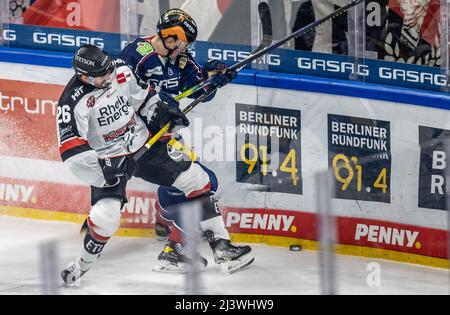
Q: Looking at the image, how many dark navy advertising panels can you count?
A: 3